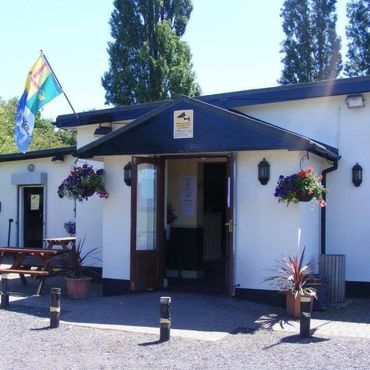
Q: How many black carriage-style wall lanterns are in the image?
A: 3